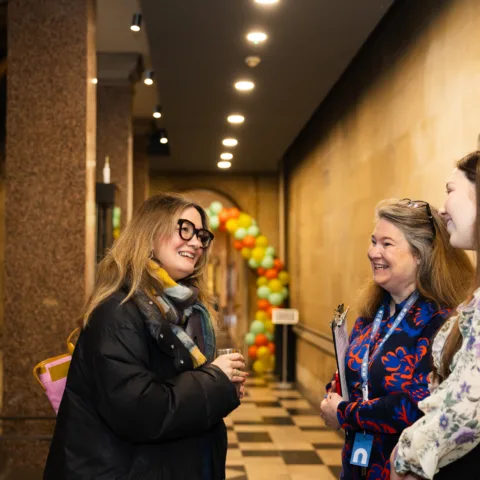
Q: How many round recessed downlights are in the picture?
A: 7